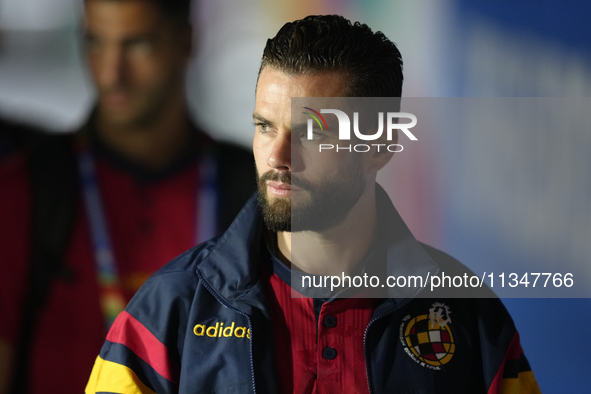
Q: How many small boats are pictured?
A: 0